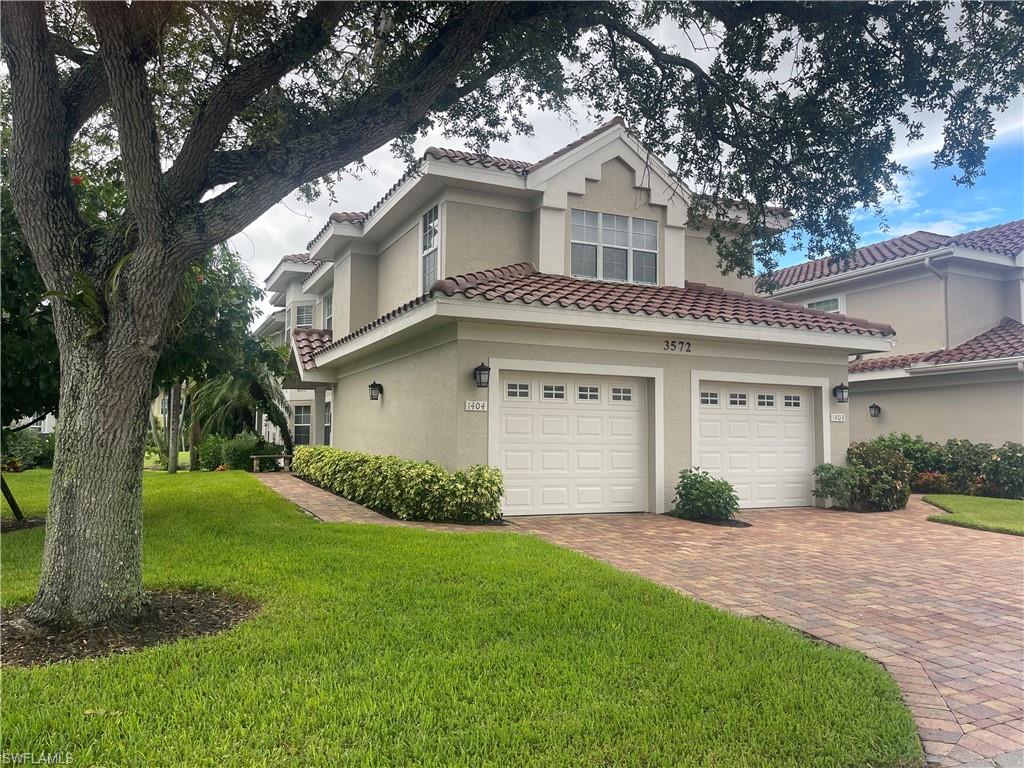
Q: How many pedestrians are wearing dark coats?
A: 0